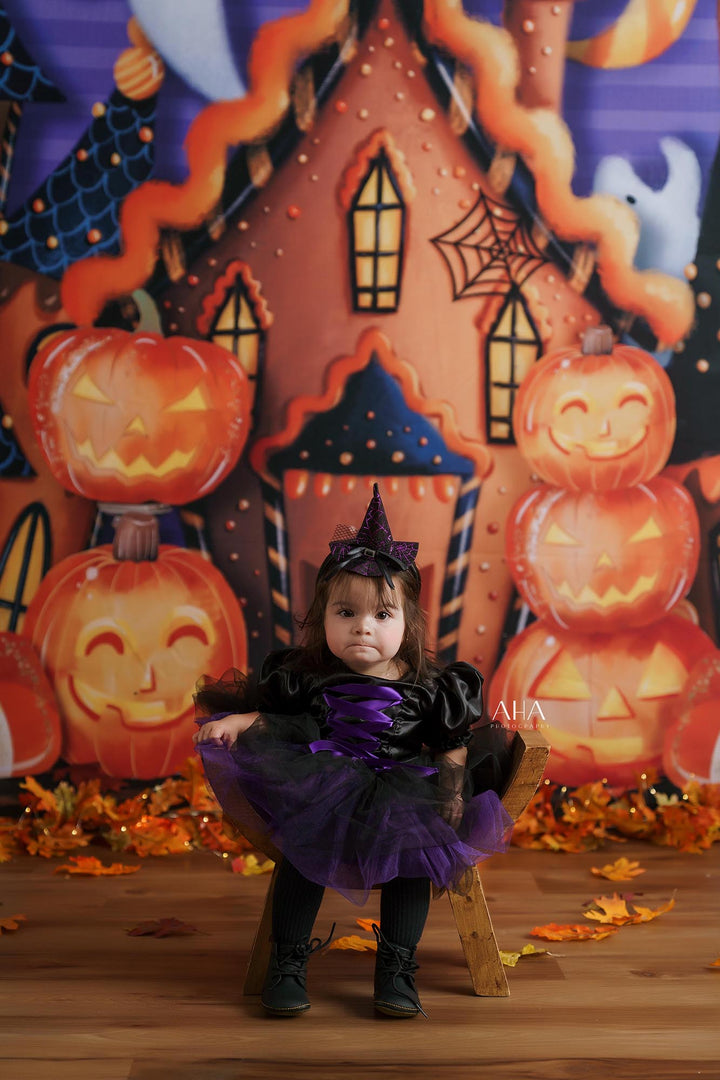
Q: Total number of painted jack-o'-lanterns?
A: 5